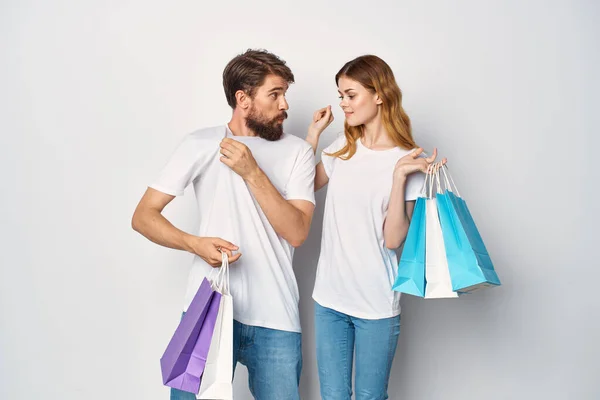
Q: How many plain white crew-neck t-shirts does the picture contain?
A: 2